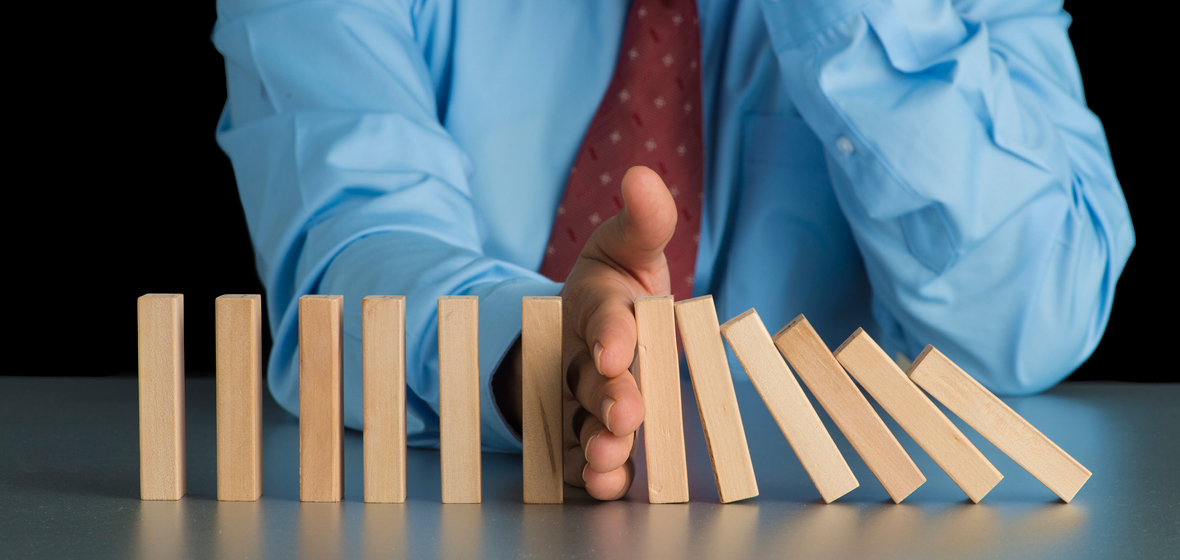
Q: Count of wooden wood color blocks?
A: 12